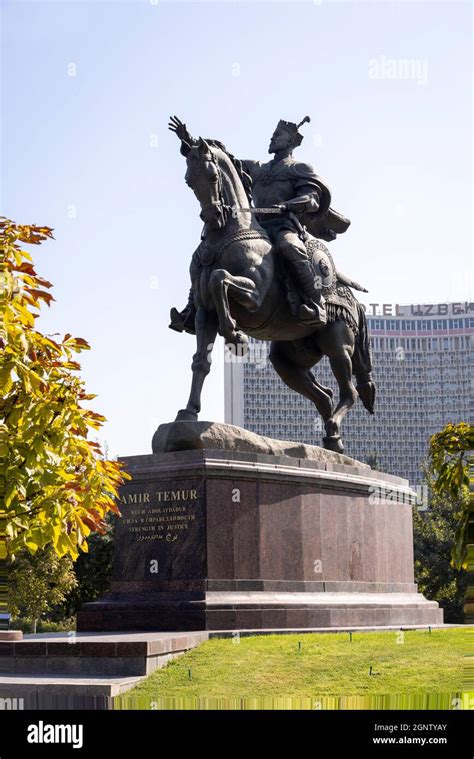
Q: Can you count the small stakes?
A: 5